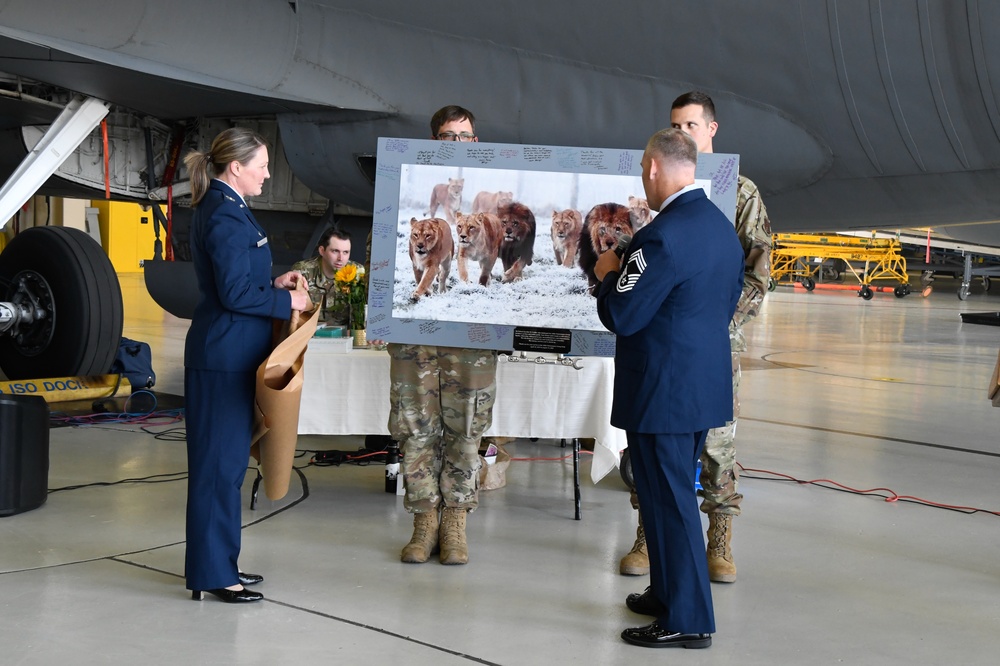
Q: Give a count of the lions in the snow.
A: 8